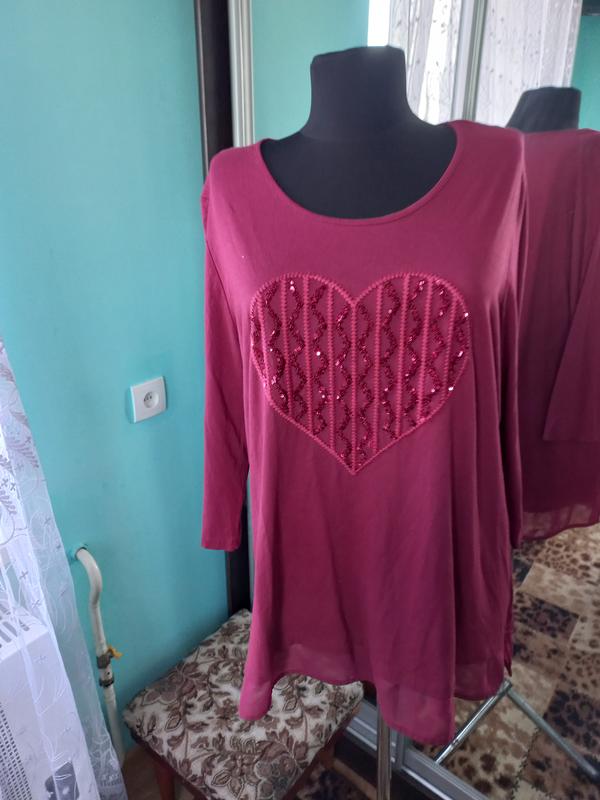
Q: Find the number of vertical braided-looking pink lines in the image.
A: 9